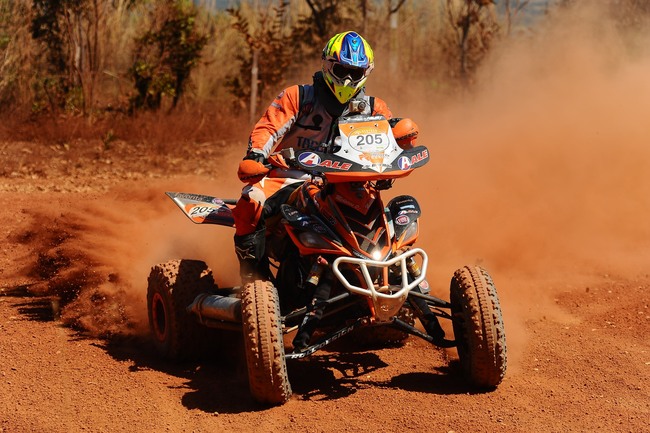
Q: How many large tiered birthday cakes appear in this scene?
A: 0